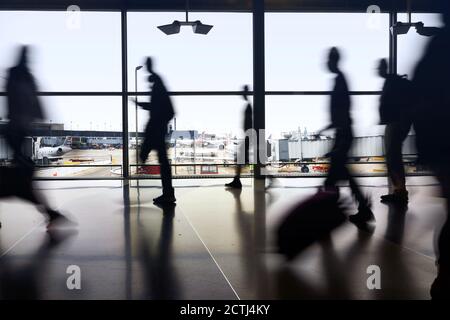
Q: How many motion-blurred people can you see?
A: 6